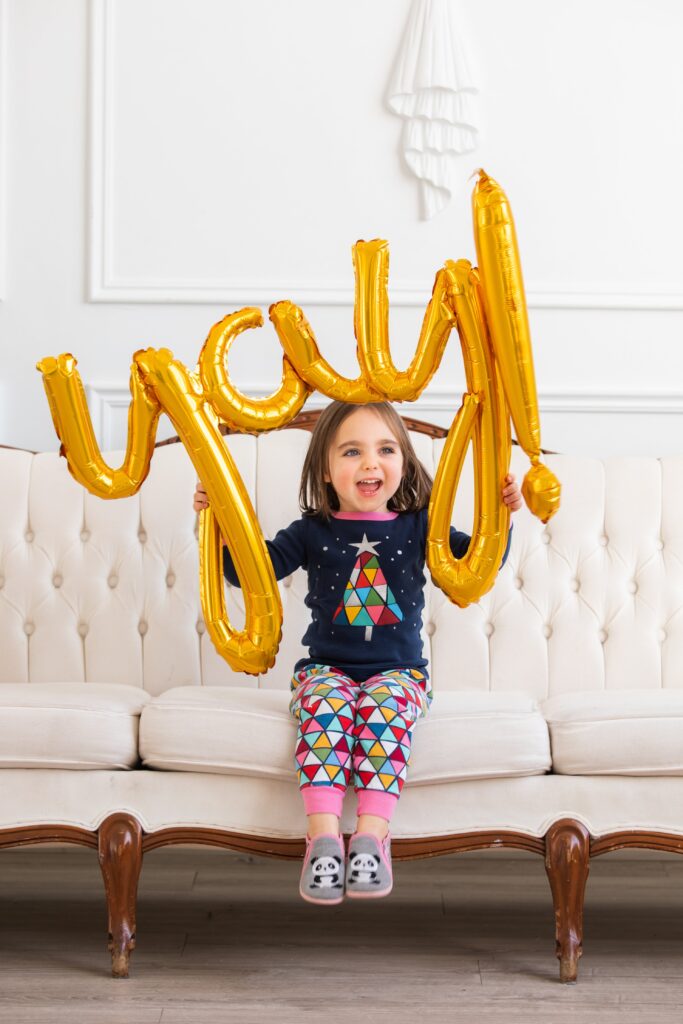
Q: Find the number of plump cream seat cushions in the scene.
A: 3